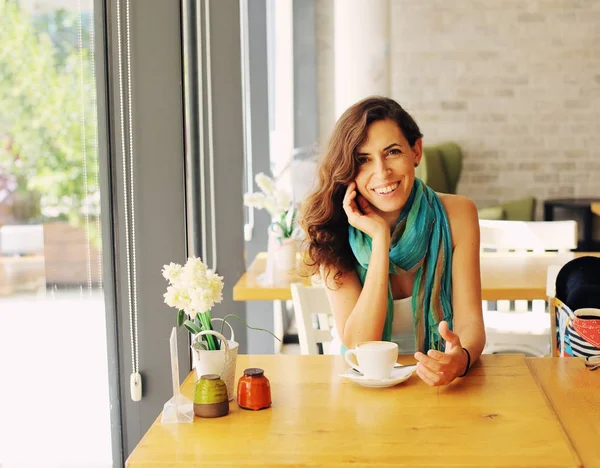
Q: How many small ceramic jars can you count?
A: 2